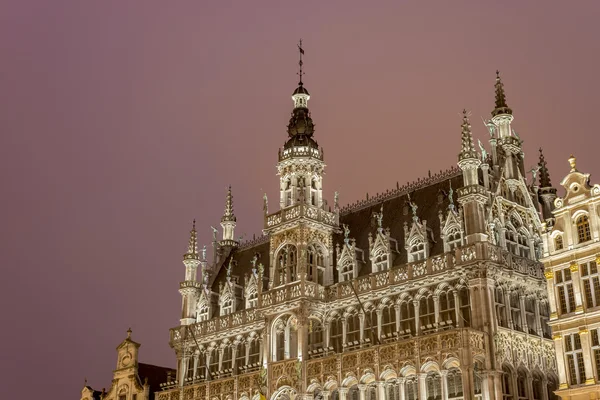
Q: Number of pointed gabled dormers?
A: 7